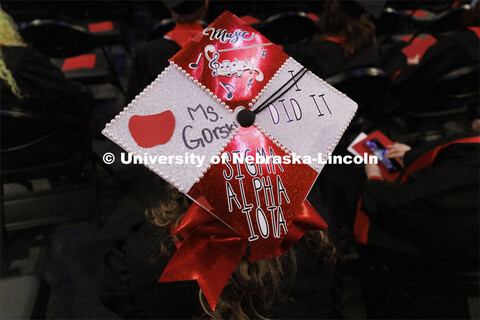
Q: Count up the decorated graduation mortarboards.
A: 1